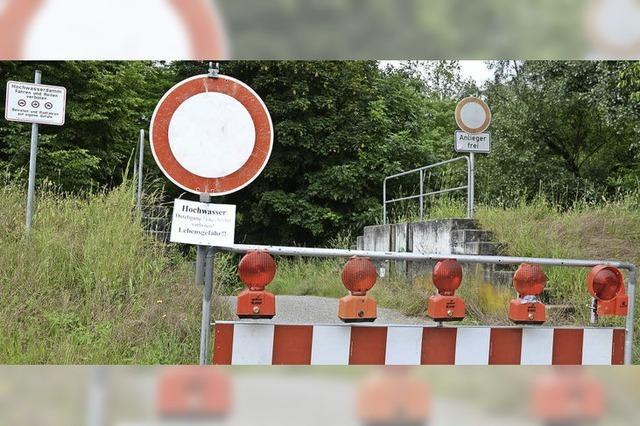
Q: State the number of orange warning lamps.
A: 5